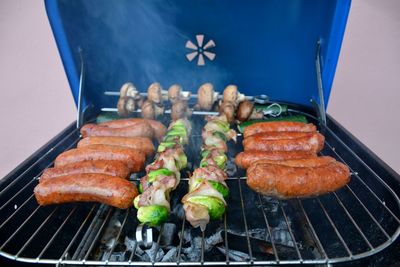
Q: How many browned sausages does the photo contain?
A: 12